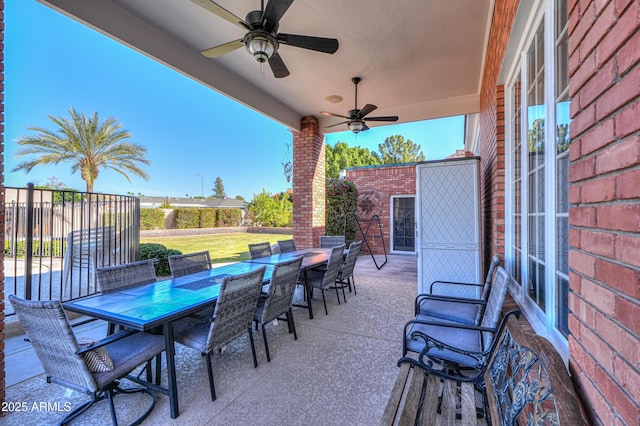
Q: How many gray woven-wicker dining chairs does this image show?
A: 10